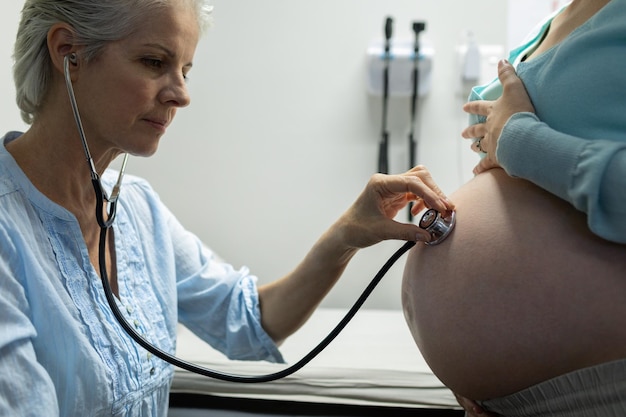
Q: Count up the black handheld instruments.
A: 2